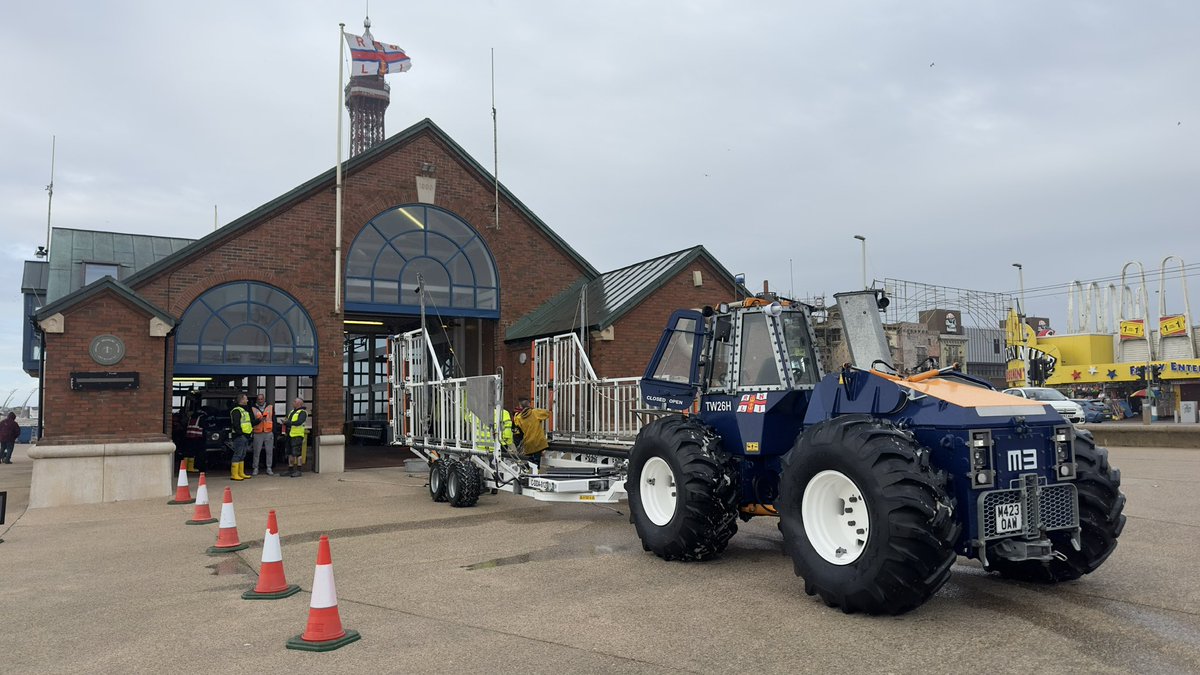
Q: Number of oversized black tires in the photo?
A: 3